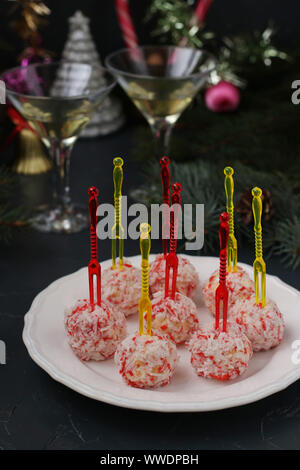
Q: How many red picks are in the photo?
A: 4